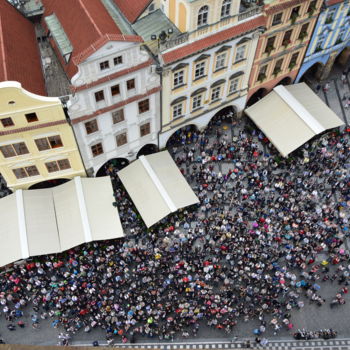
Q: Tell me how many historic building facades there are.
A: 5